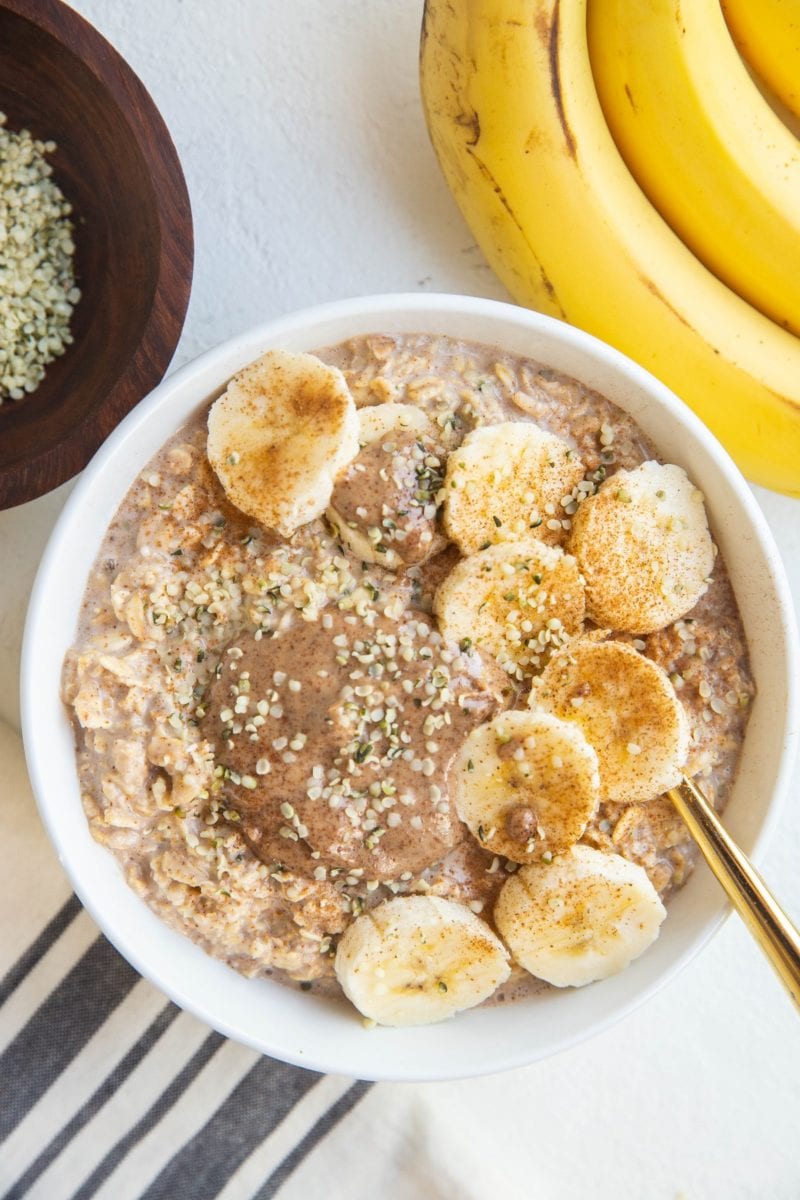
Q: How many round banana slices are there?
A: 9